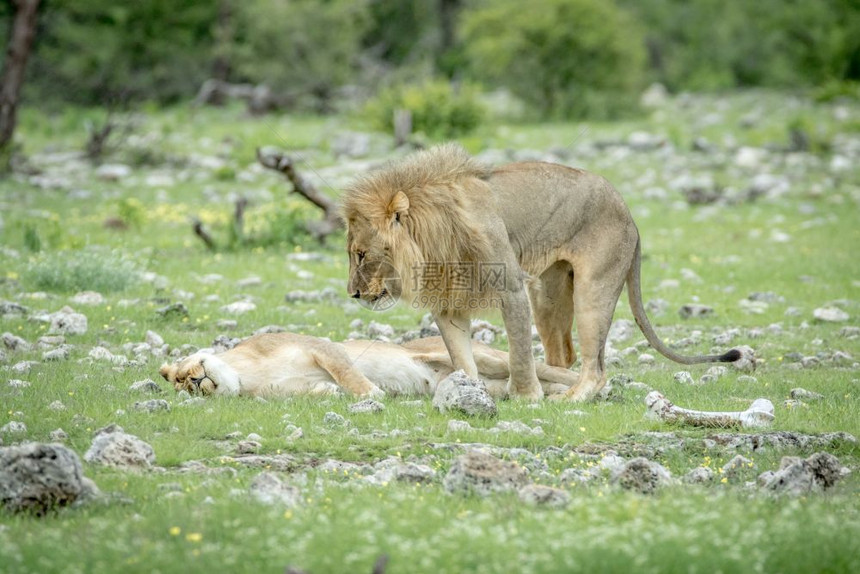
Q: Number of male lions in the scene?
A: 1